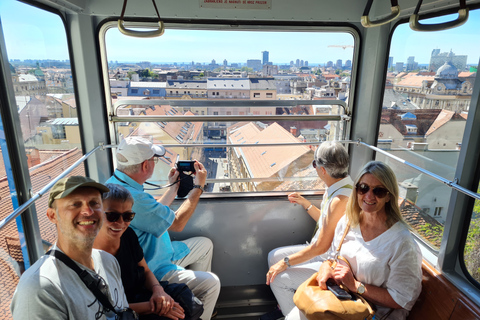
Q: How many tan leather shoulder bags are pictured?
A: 1